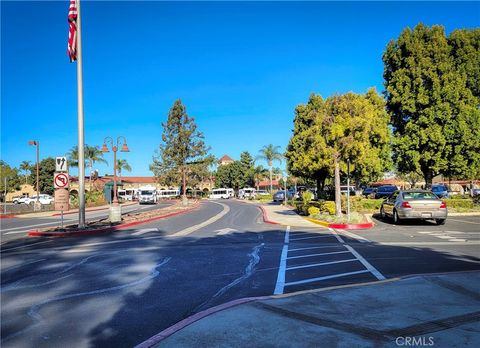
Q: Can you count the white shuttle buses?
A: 5